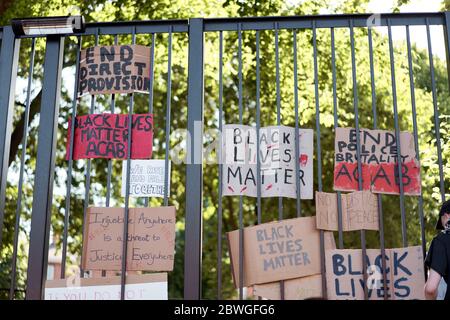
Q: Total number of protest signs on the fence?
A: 11